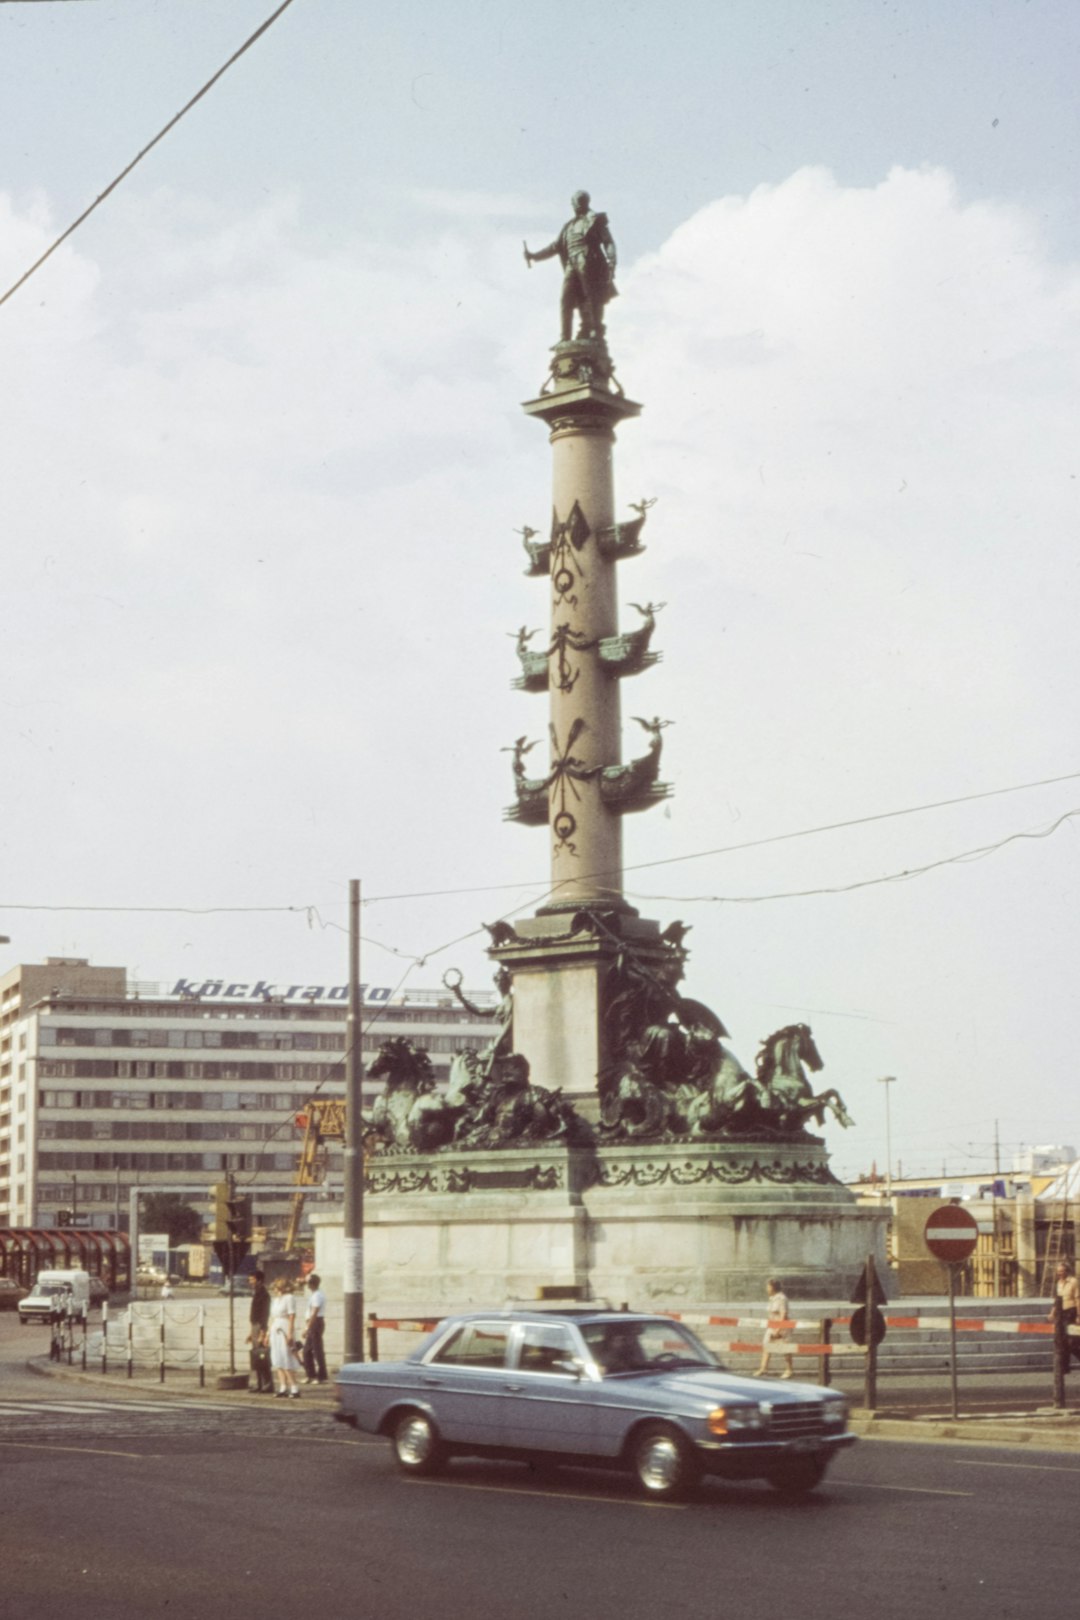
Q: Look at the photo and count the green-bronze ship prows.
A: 6